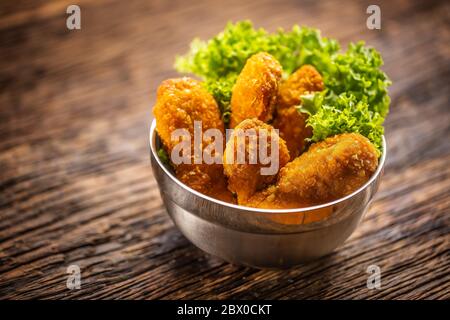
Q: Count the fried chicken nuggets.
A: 5